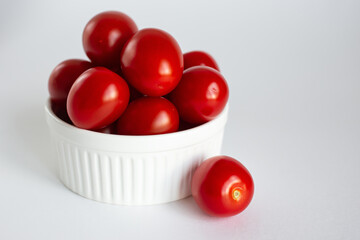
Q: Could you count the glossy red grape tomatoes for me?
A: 8